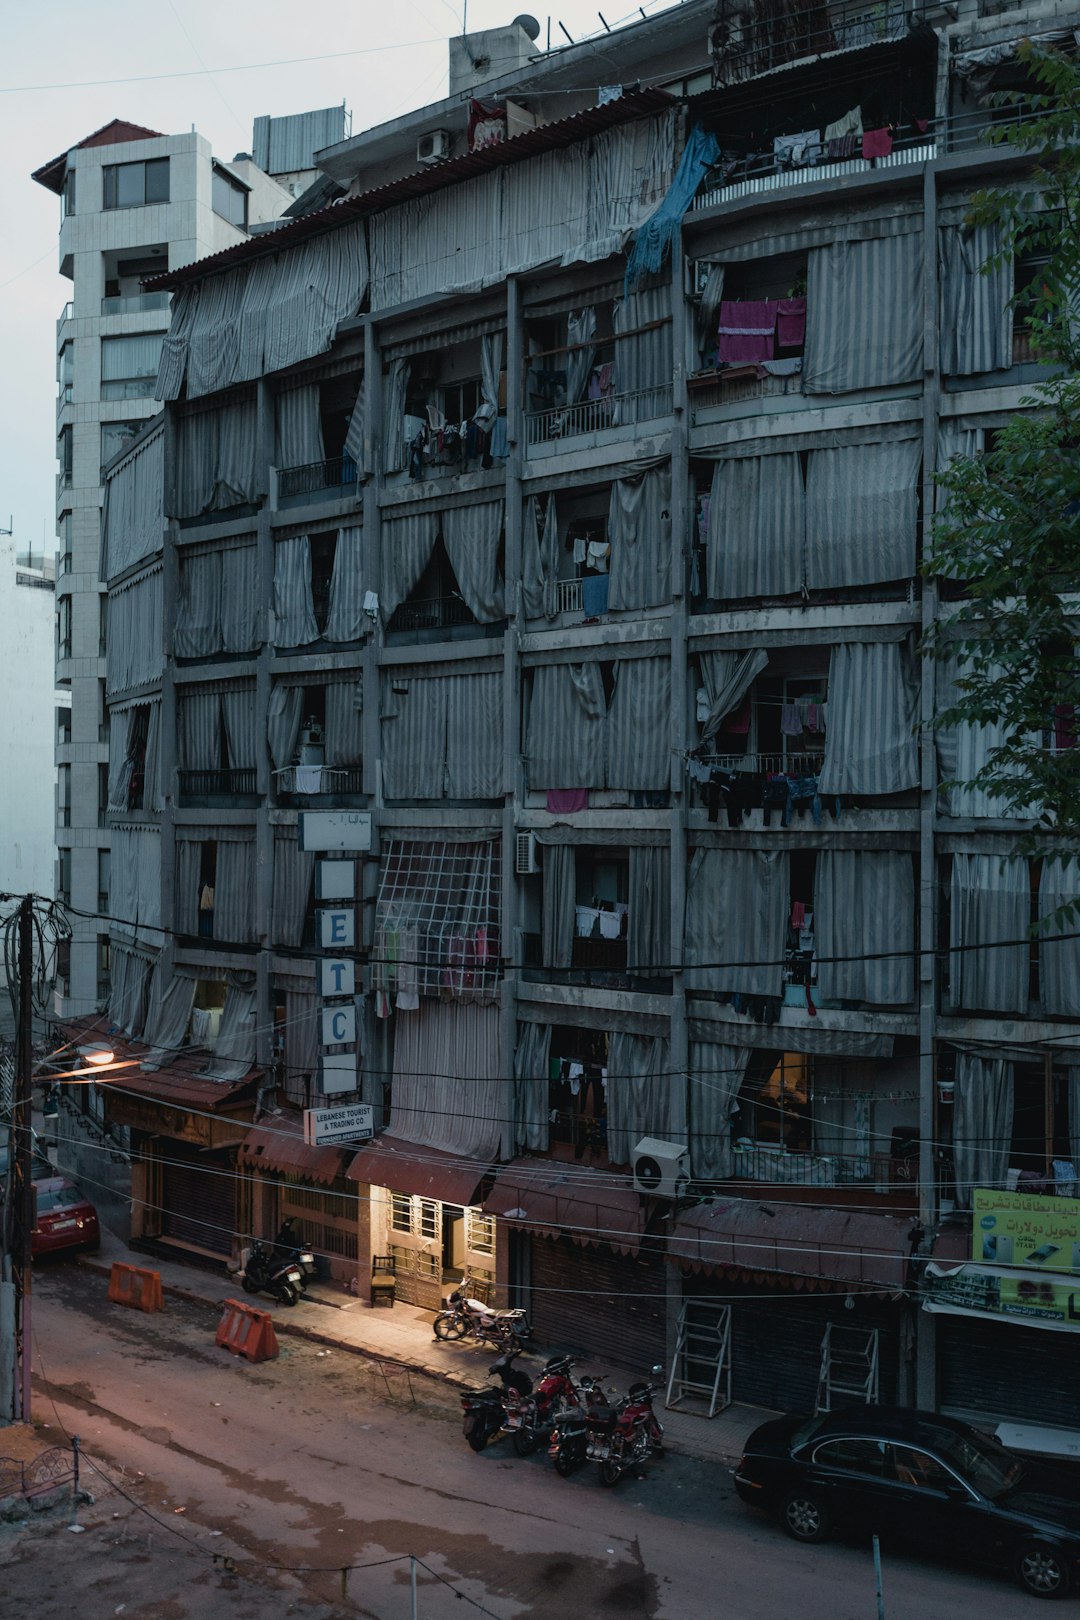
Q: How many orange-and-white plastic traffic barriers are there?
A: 2